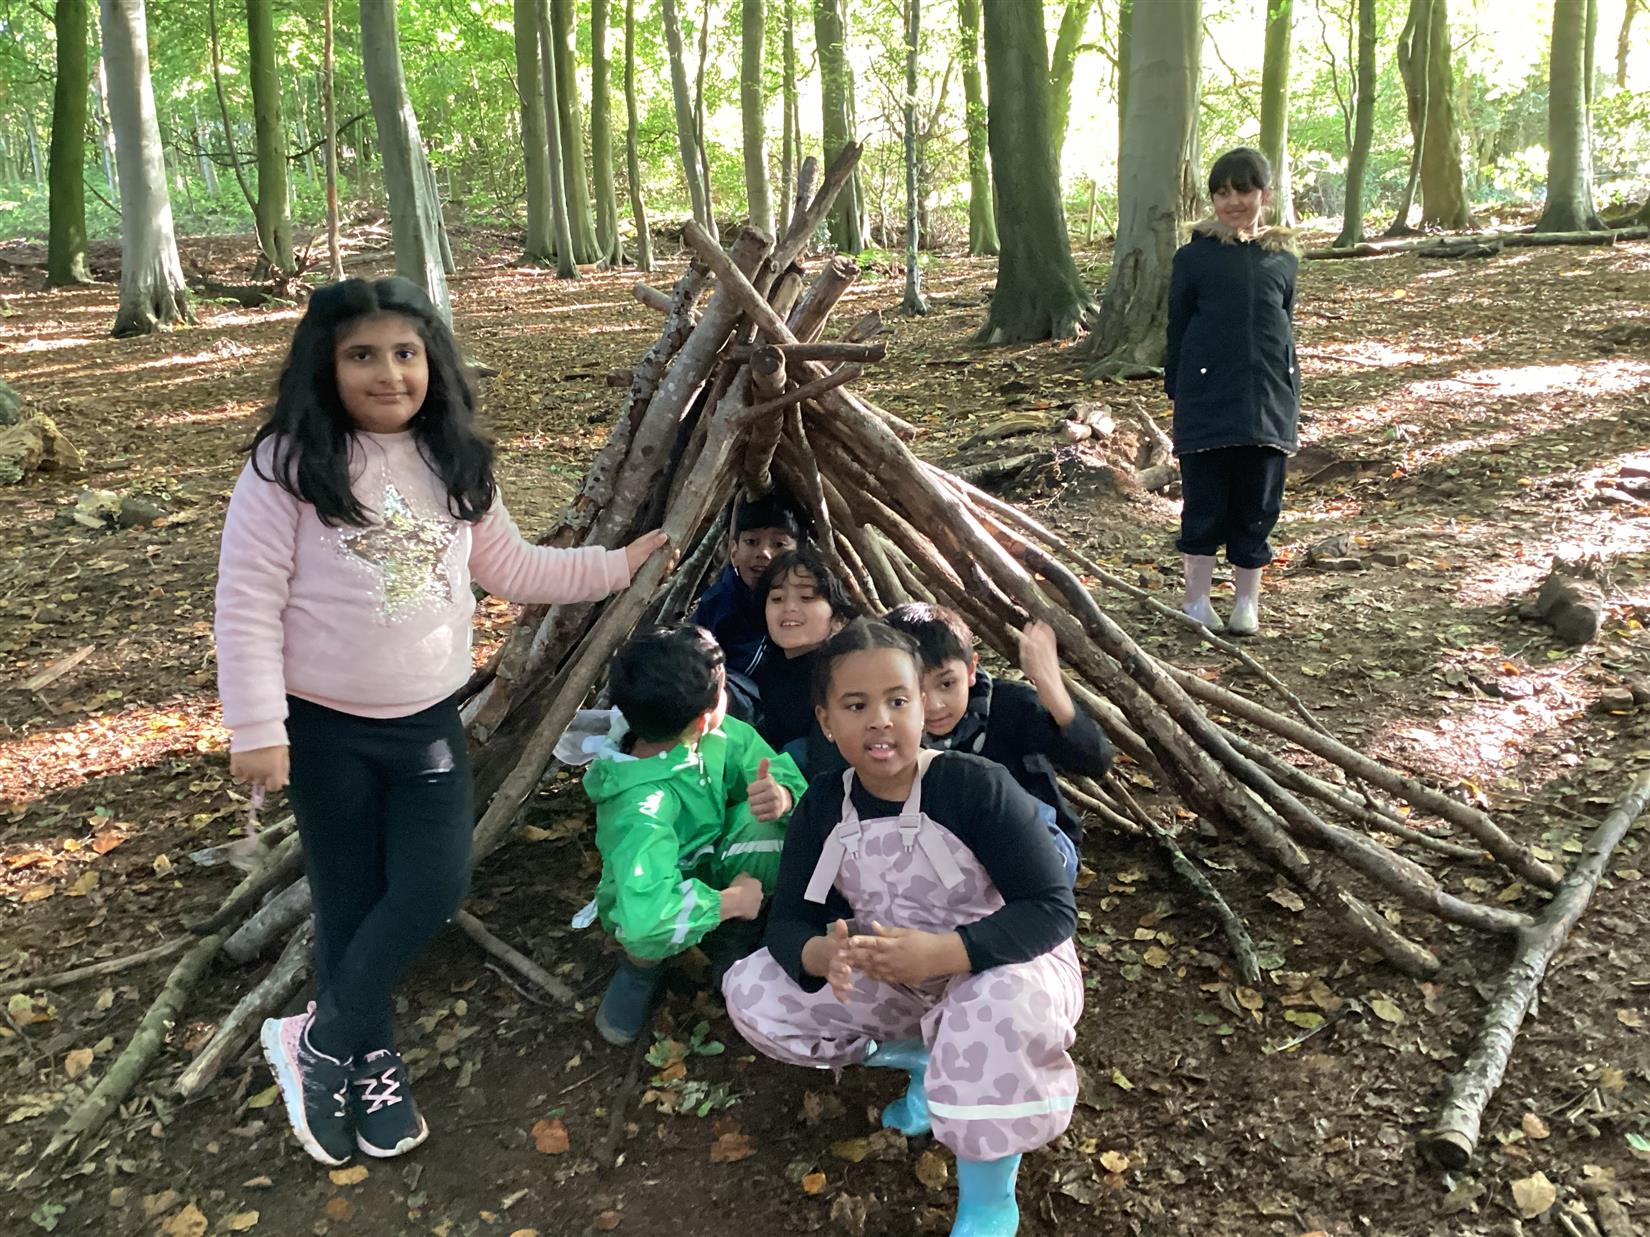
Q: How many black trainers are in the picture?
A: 2